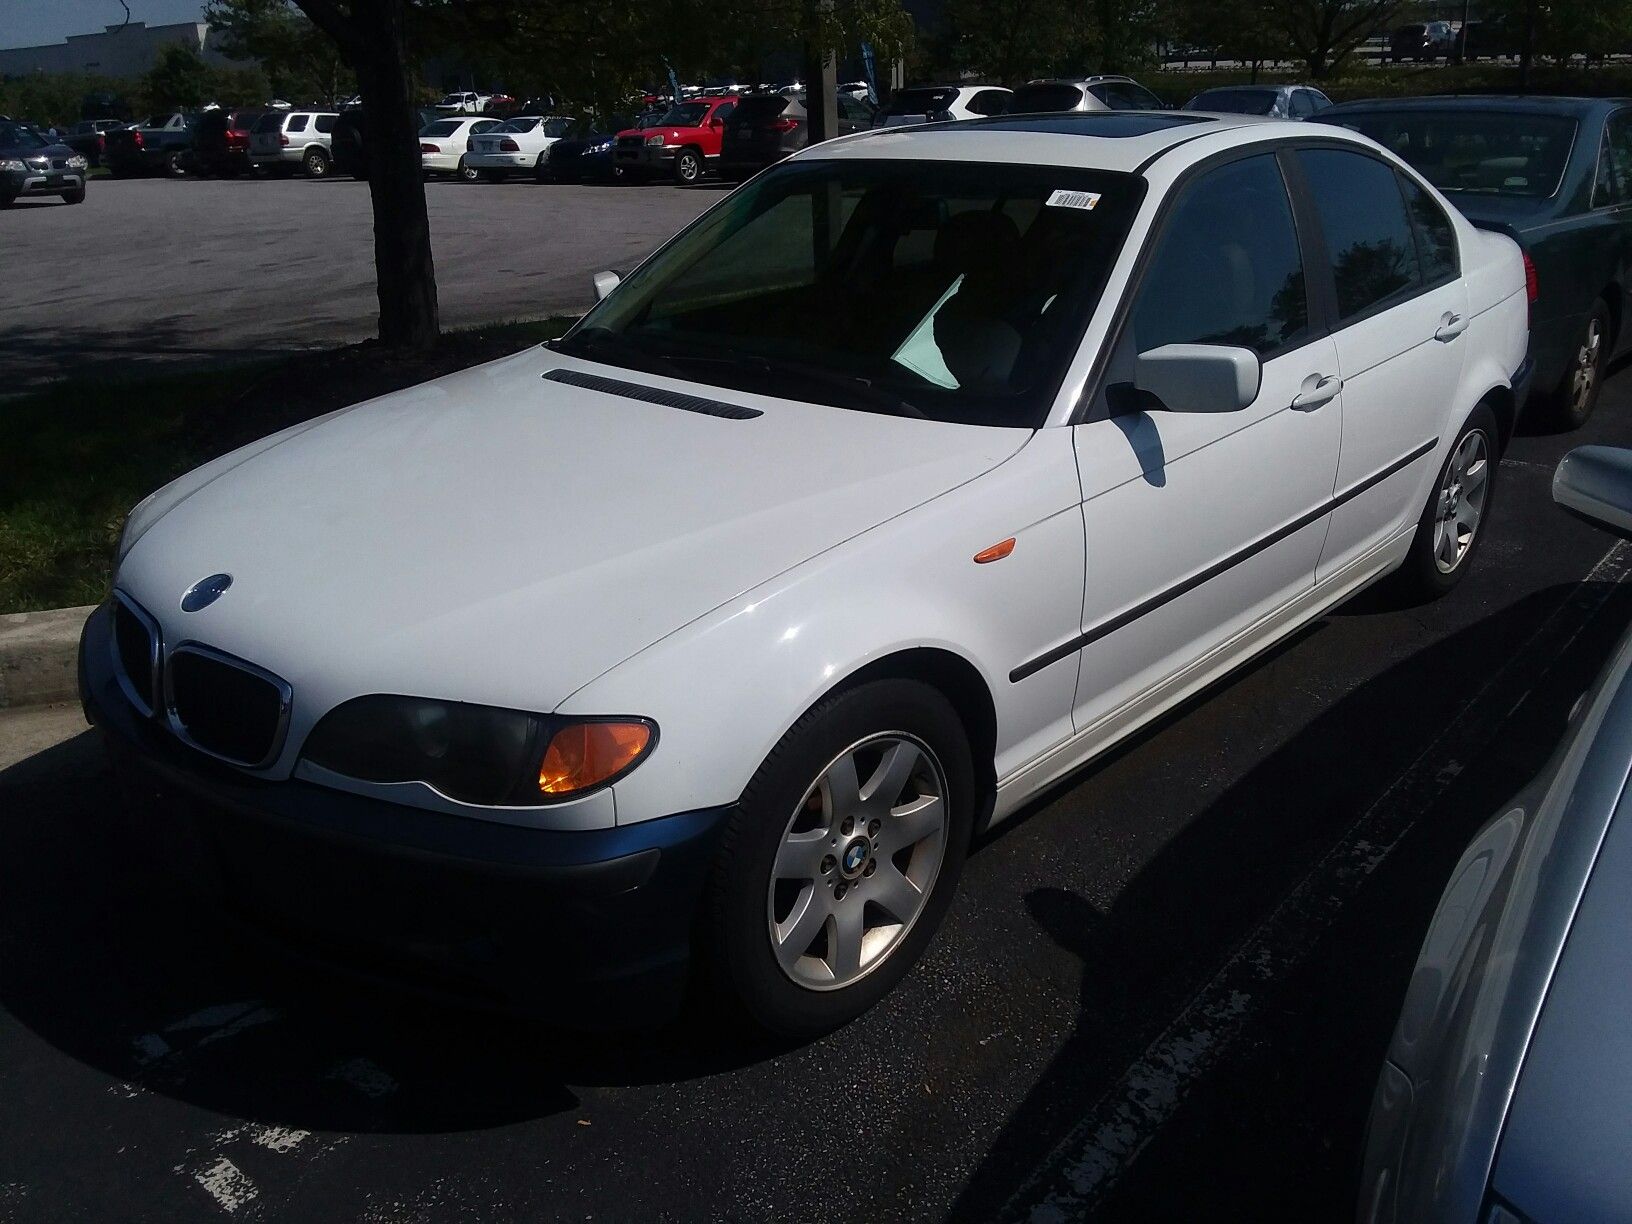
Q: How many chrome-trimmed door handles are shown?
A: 0